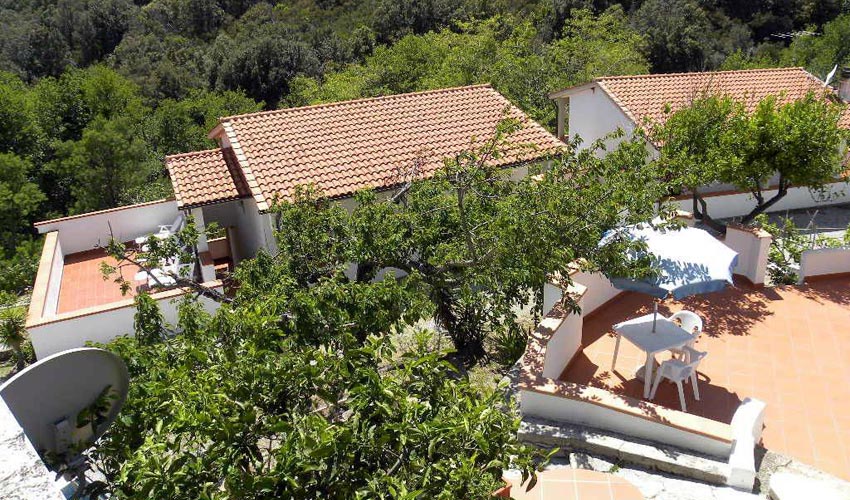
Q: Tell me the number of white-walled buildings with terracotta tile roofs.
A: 2